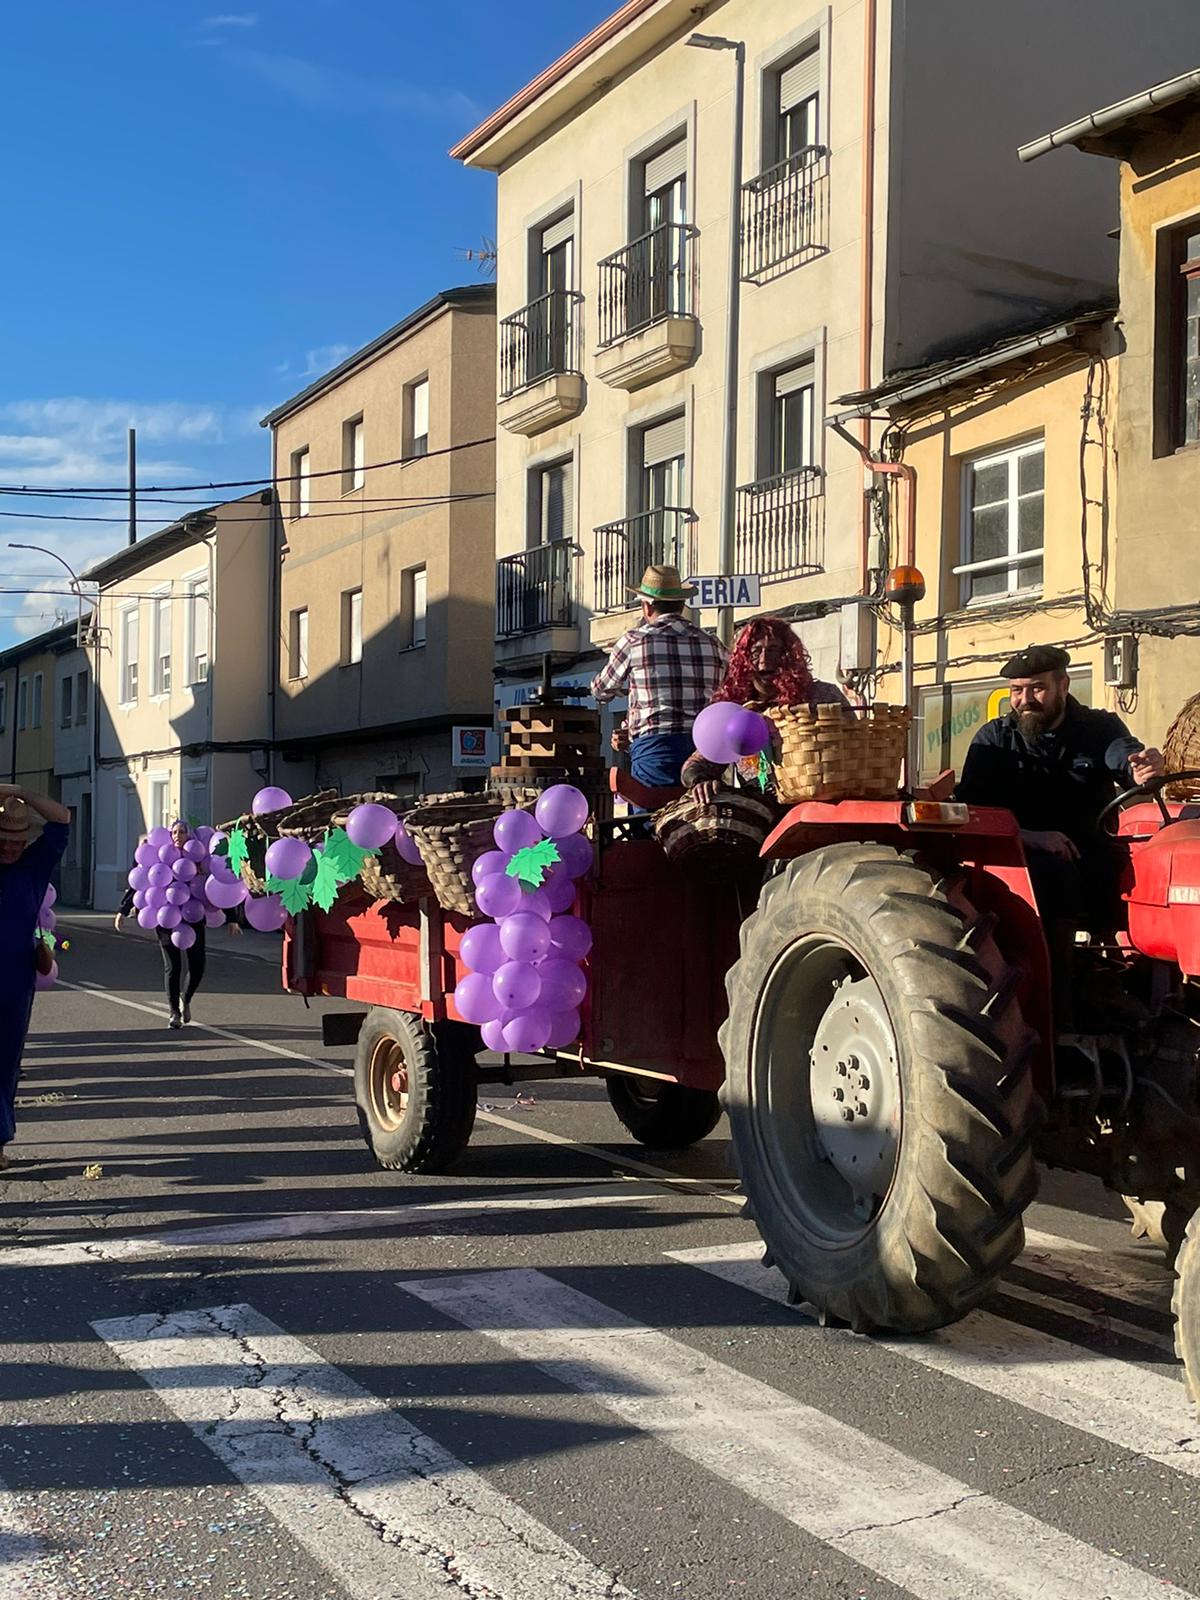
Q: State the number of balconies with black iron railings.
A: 6